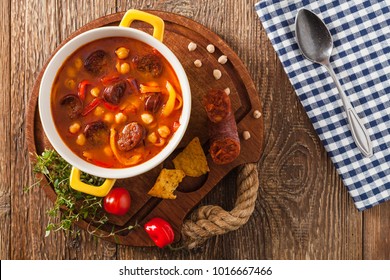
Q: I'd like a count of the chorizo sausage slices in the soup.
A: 7